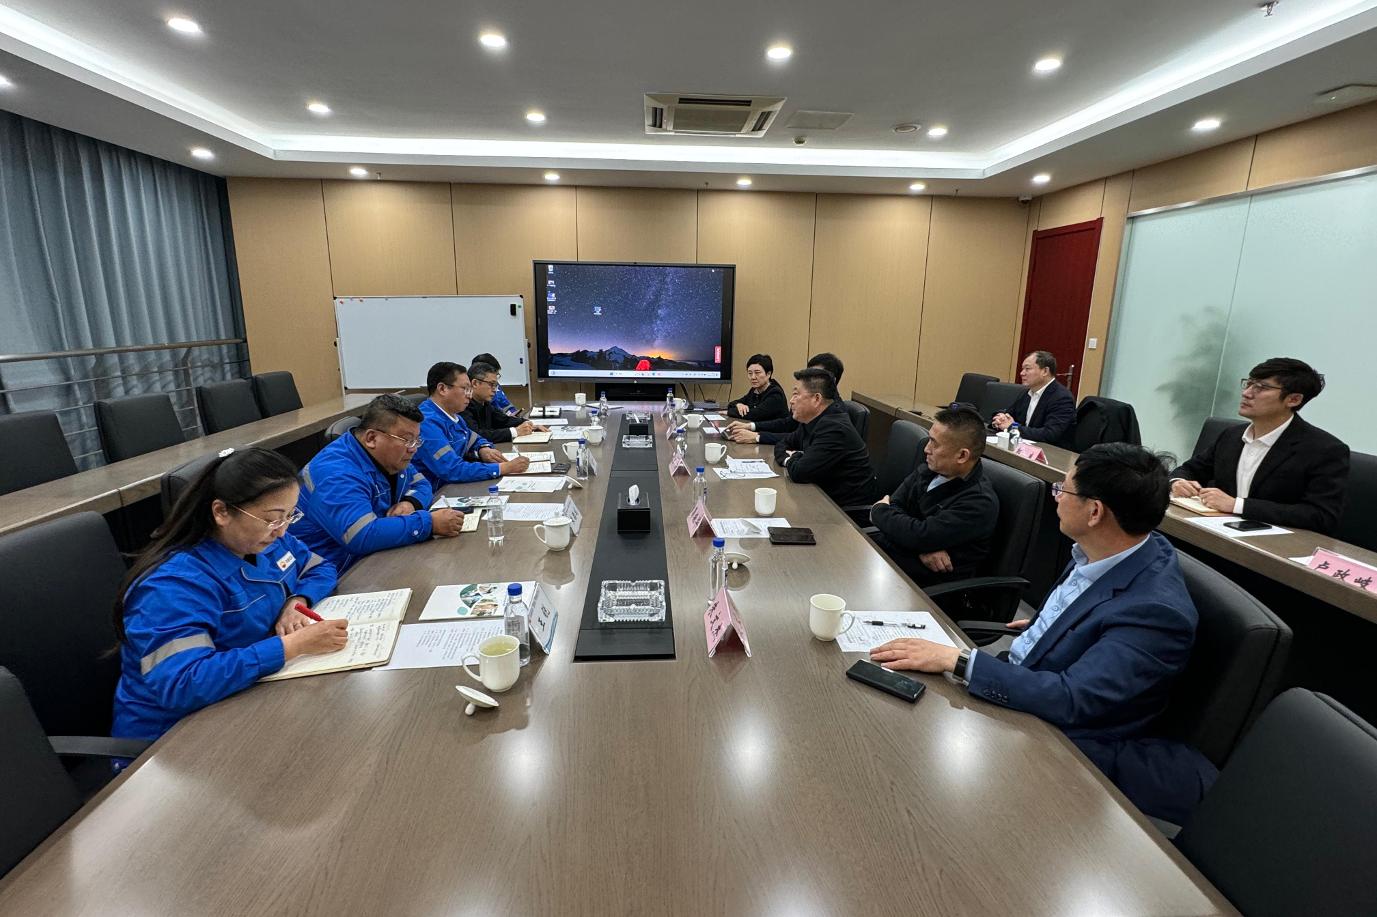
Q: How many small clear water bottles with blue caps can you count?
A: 11